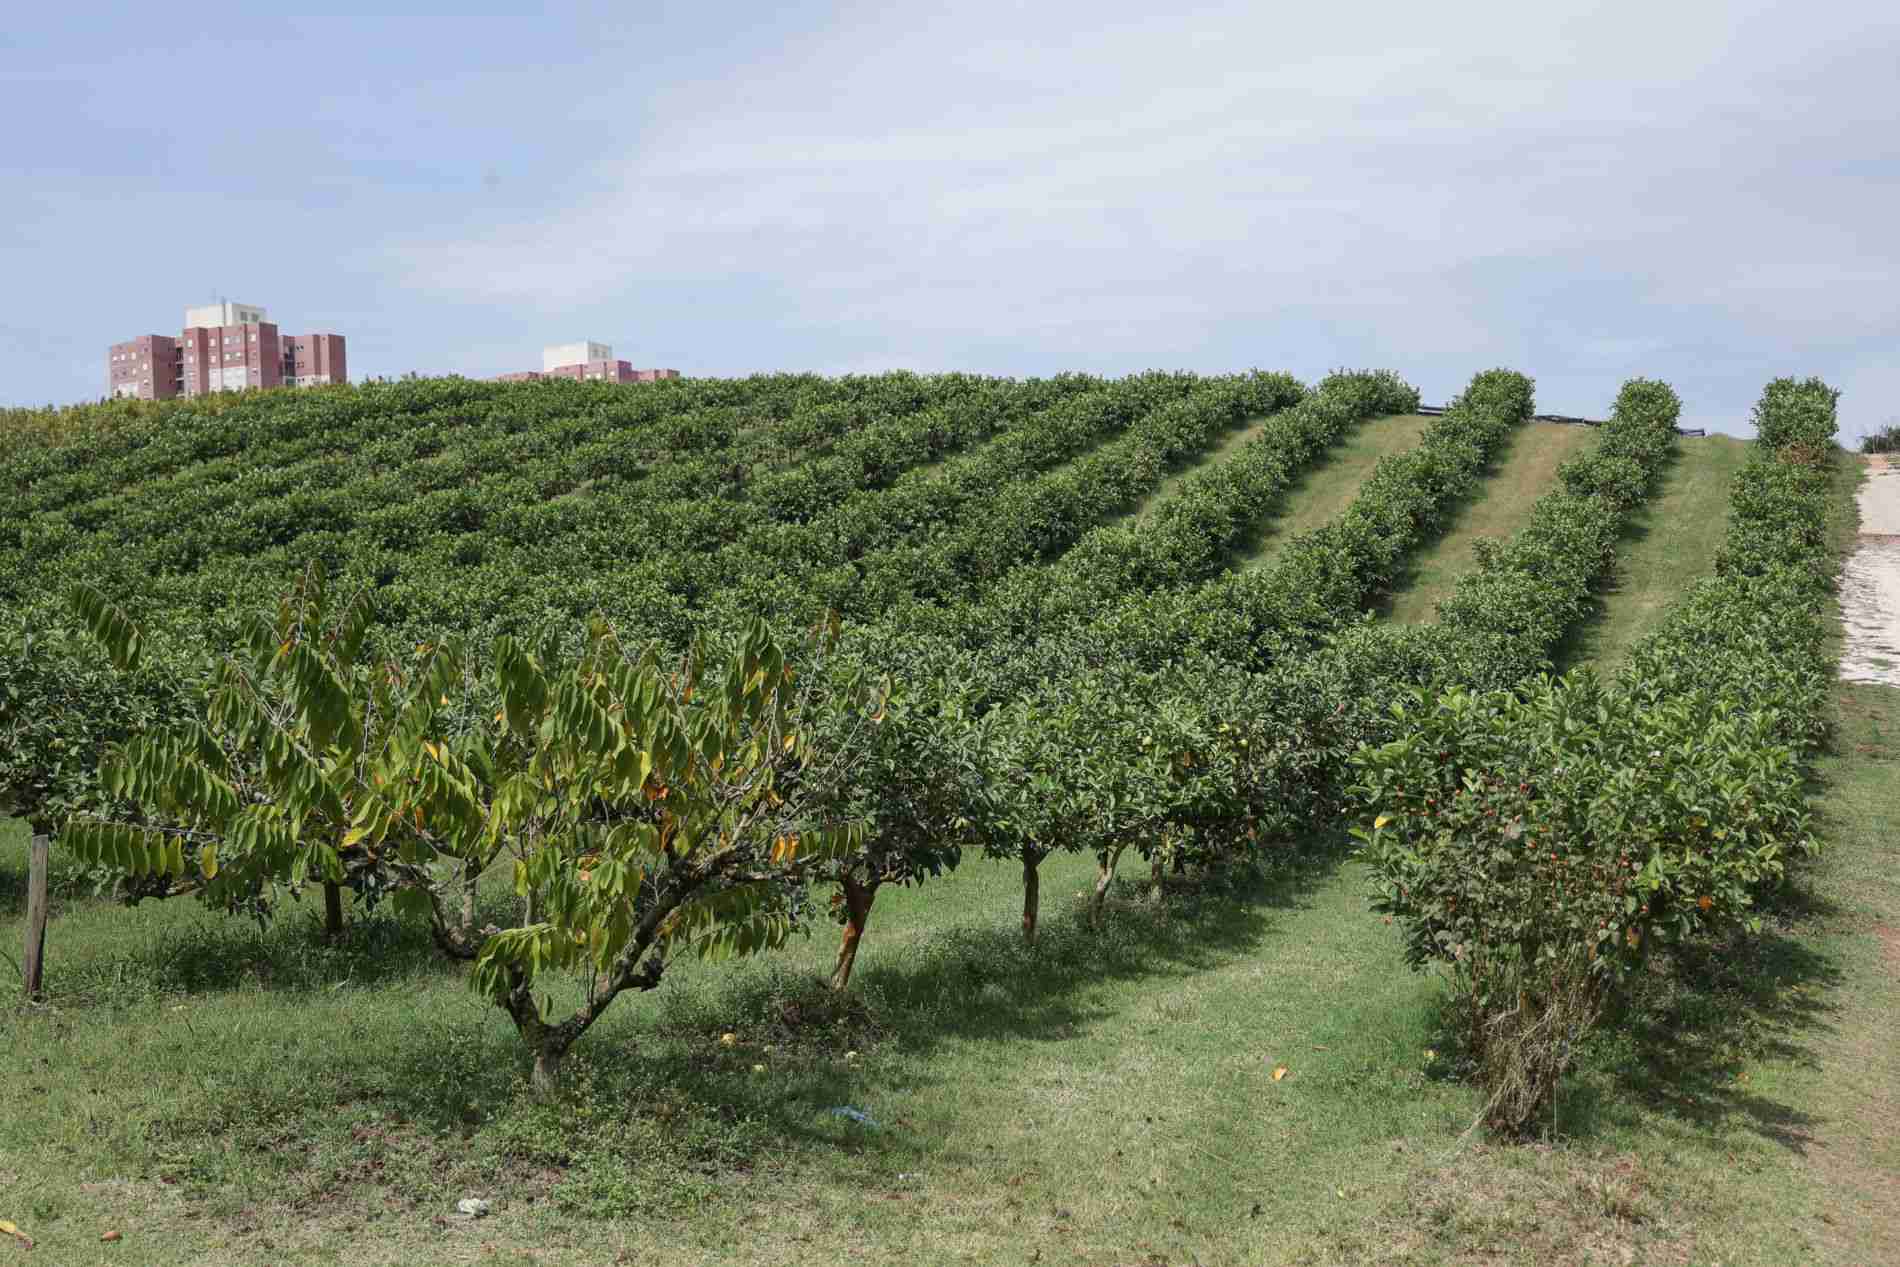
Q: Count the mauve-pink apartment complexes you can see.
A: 2